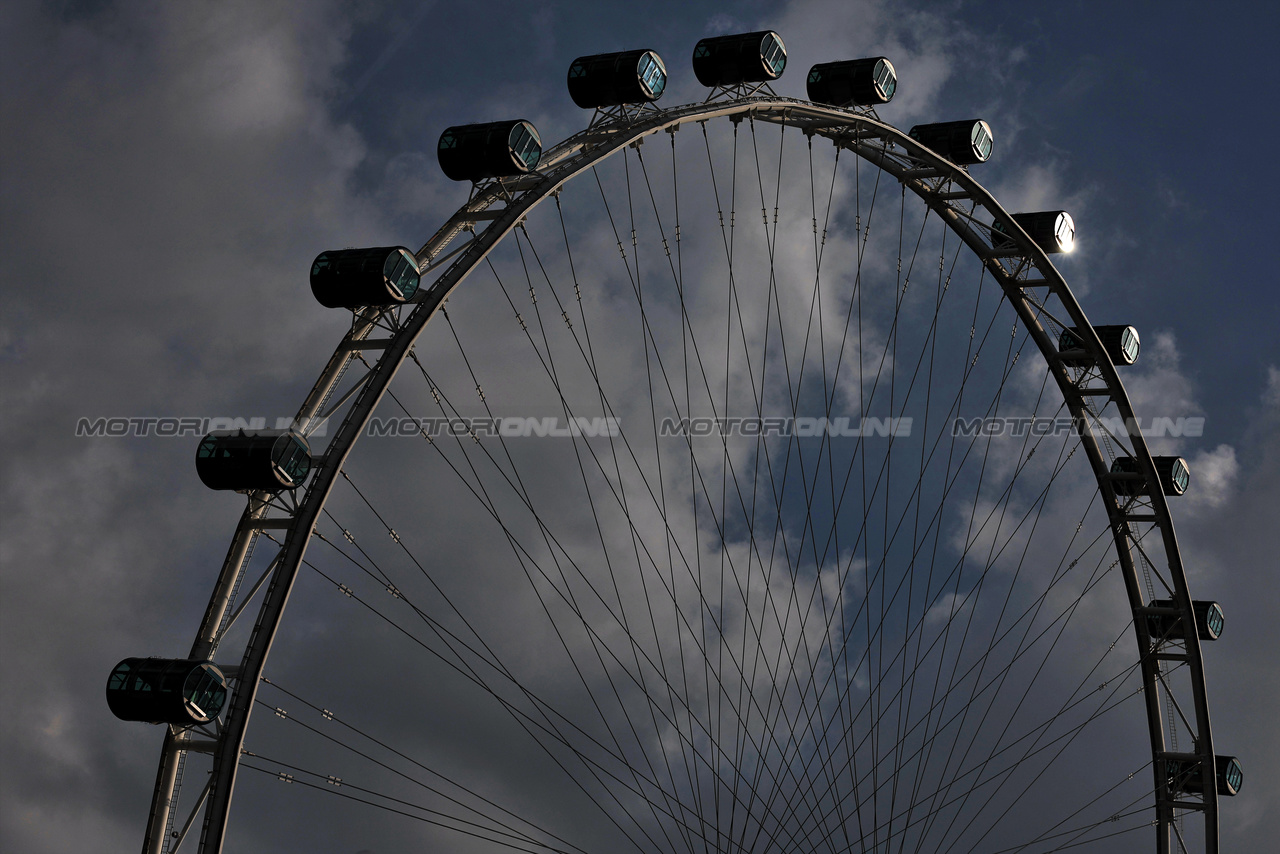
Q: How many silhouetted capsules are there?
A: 13